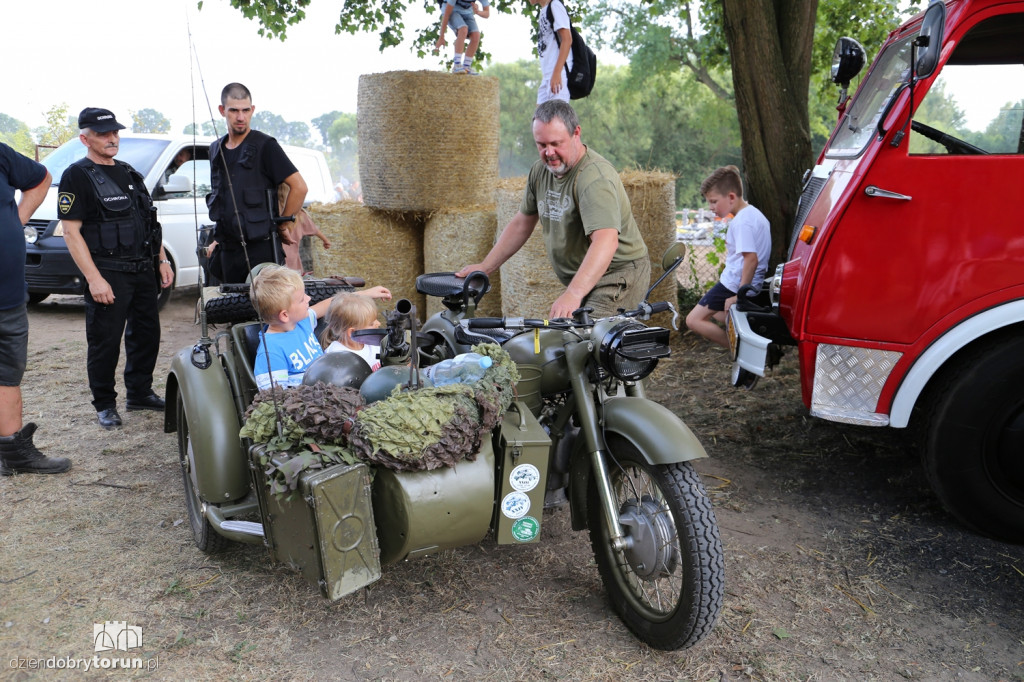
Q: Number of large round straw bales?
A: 5